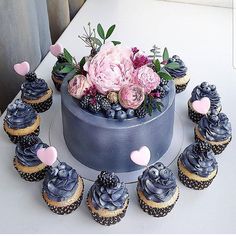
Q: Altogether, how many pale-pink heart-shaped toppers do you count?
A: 5